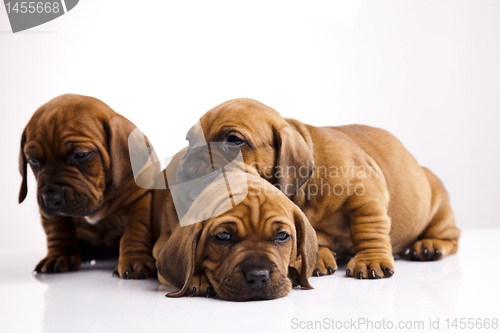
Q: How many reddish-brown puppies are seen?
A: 3